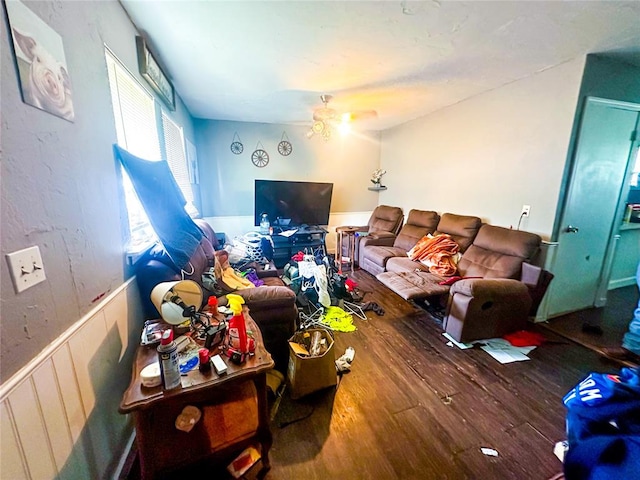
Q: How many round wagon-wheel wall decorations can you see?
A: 3